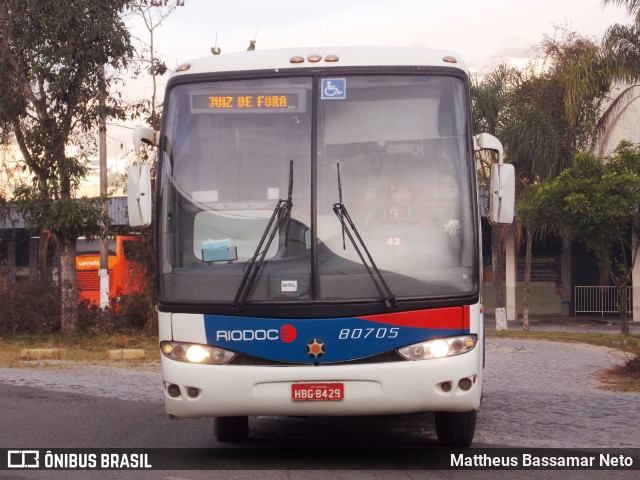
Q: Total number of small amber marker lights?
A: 5